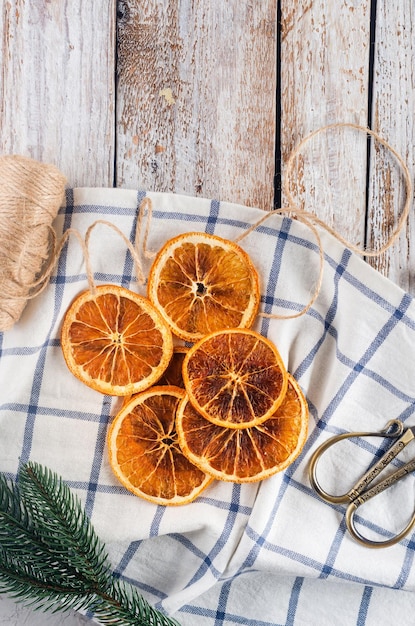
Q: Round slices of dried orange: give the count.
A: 6